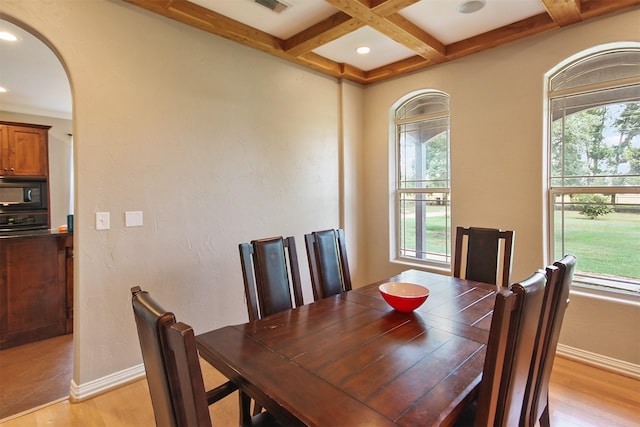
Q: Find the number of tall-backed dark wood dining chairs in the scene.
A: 6